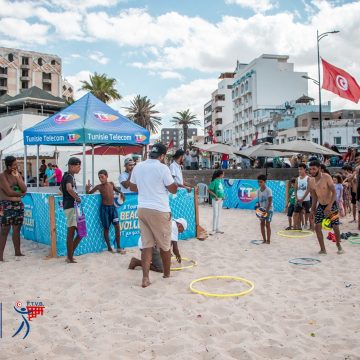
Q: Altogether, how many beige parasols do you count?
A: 3